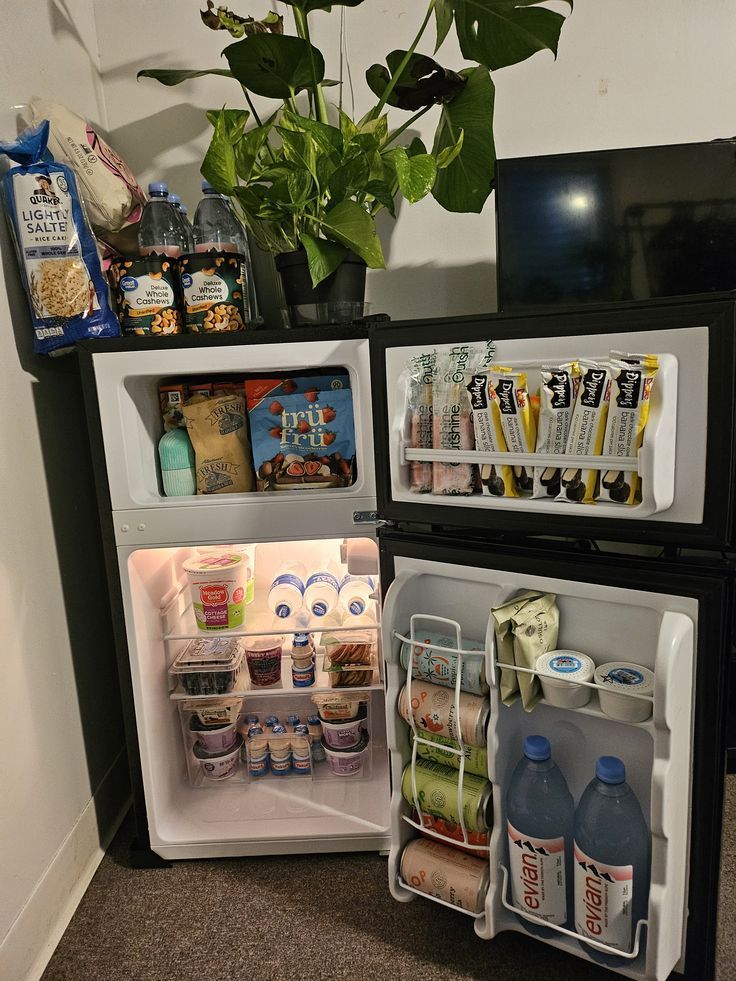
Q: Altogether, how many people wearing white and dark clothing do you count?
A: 0